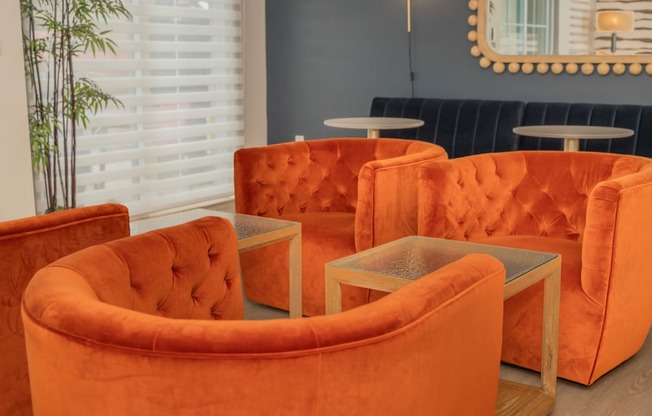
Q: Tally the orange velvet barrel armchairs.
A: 4